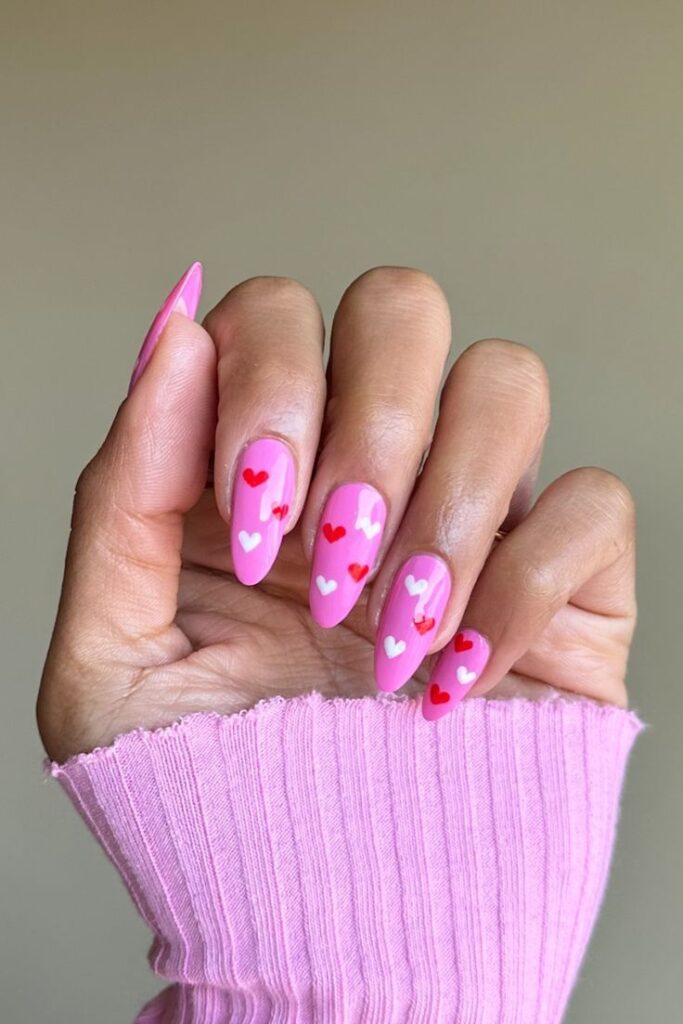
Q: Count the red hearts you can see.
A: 7